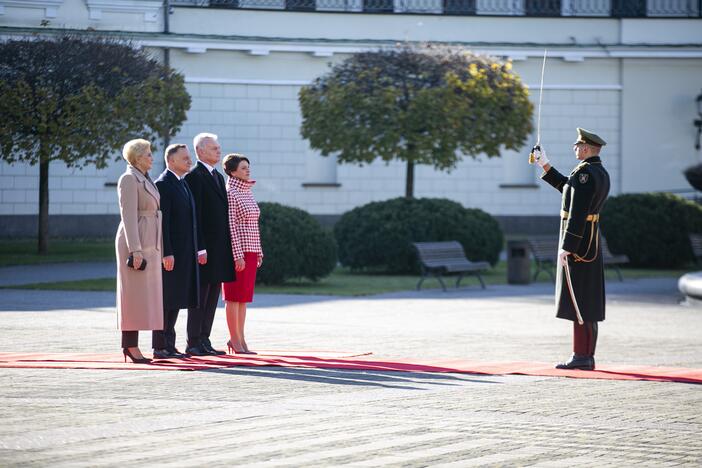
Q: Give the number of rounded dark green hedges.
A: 3